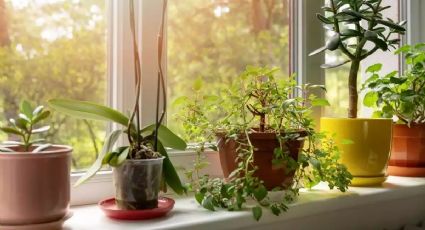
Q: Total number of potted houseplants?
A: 5